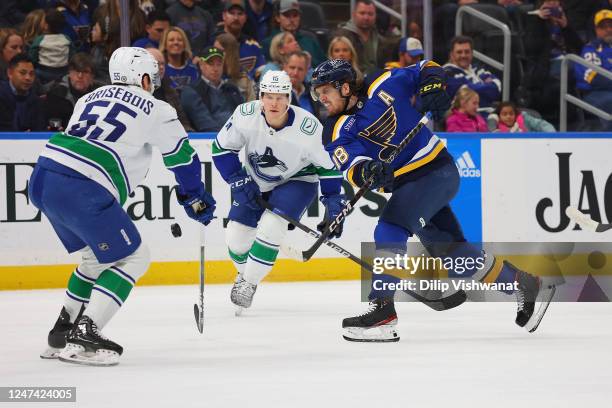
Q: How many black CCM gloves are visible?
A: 2